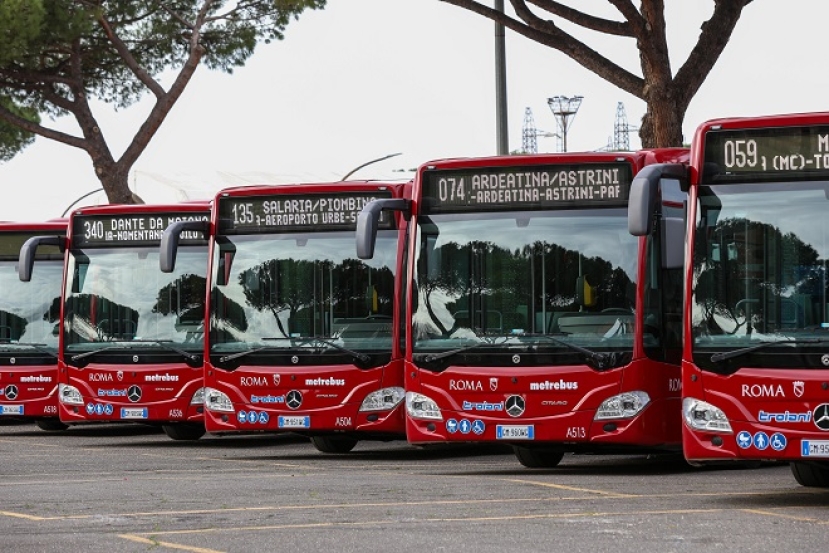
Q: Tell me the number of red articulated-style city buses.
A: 5